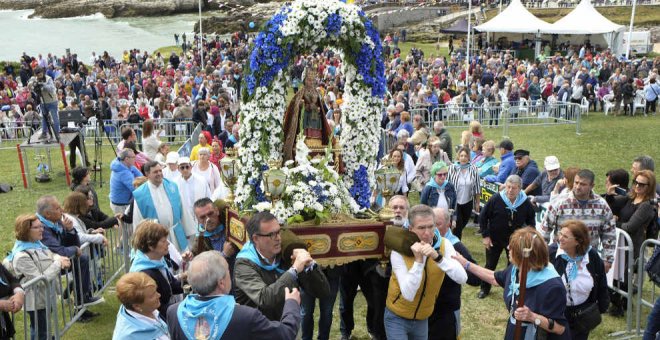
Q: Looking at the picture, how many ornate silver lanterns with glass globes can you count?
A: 3